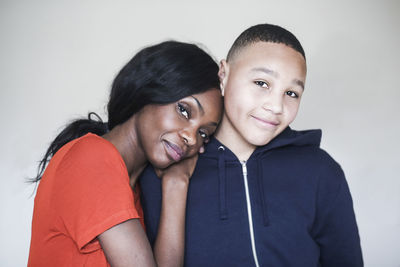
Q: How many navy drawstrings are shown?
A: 2